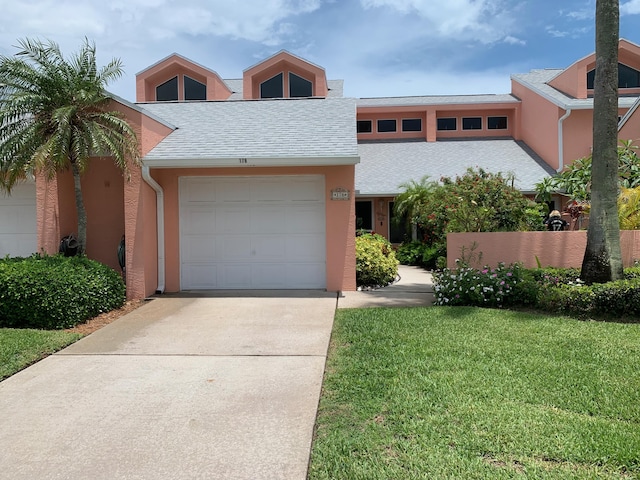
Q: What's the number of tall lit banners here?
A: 0